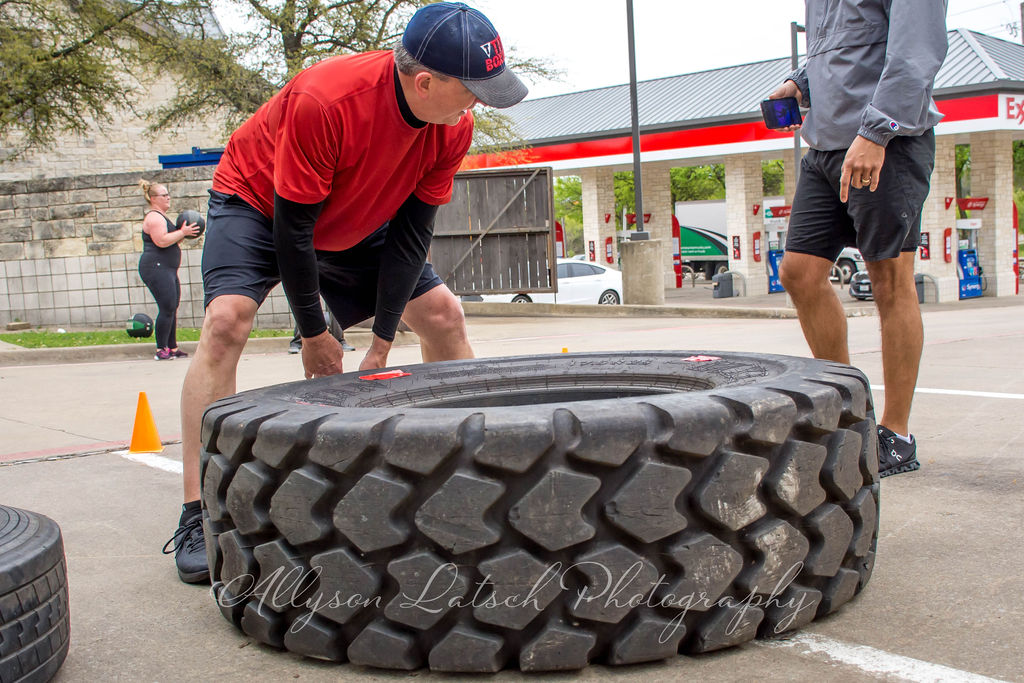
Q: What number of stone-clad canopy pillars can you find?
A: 6